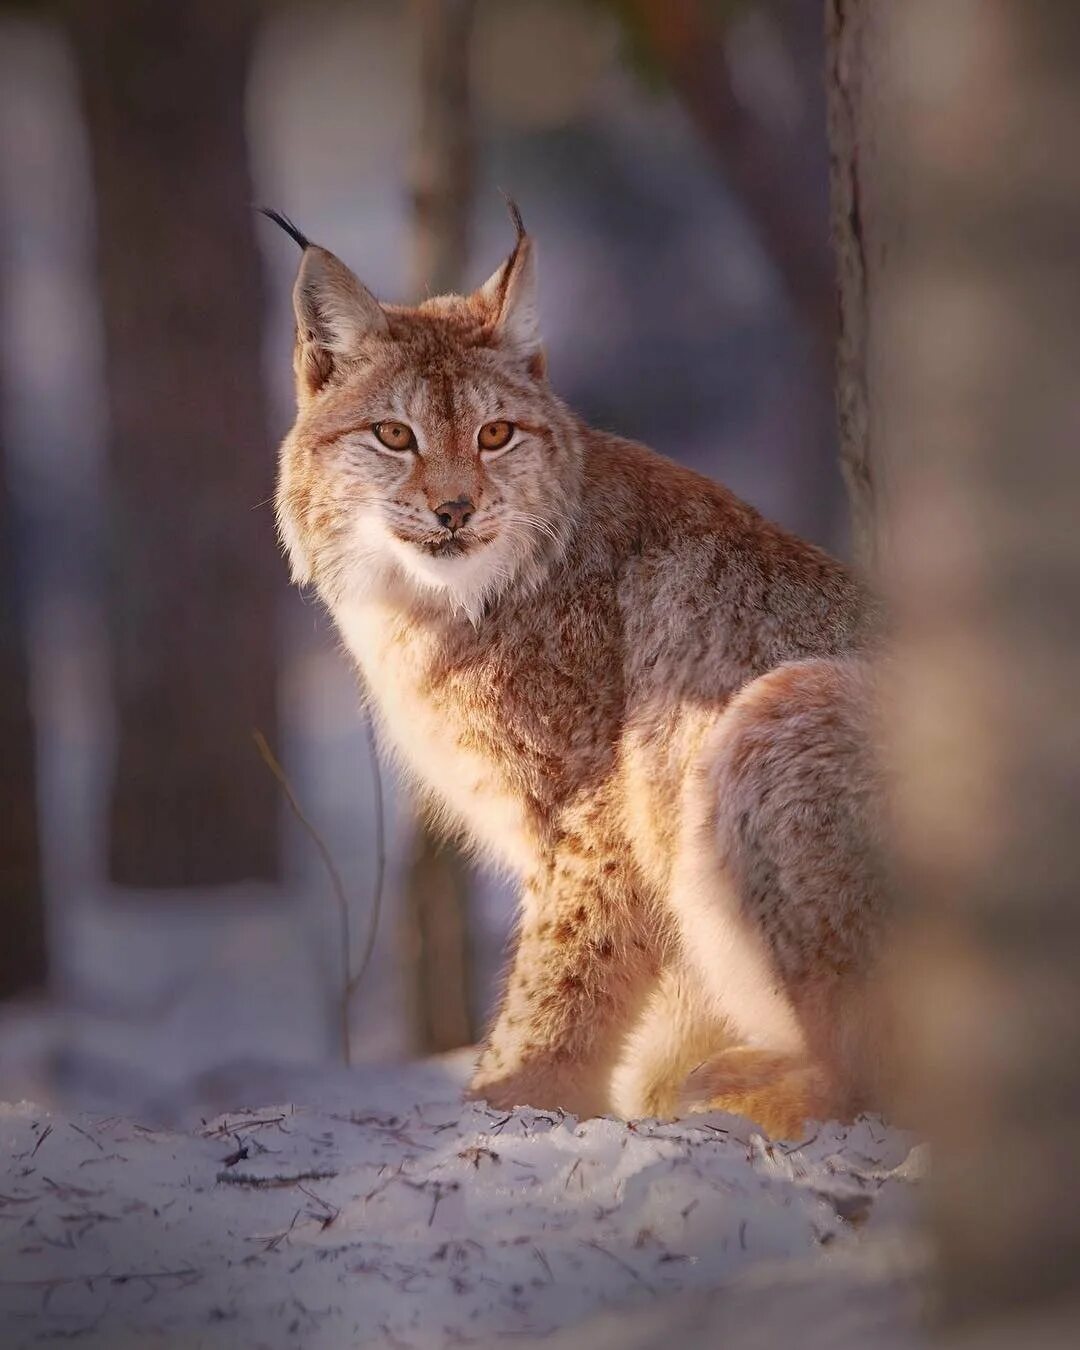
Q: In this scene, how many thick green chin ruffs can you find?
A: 0